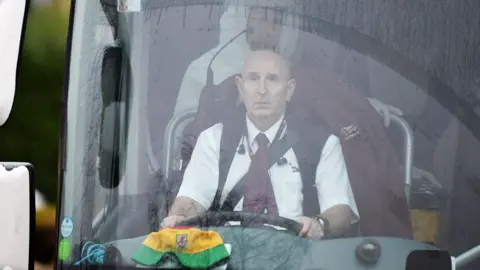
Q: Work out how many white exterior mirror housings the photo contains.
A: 2